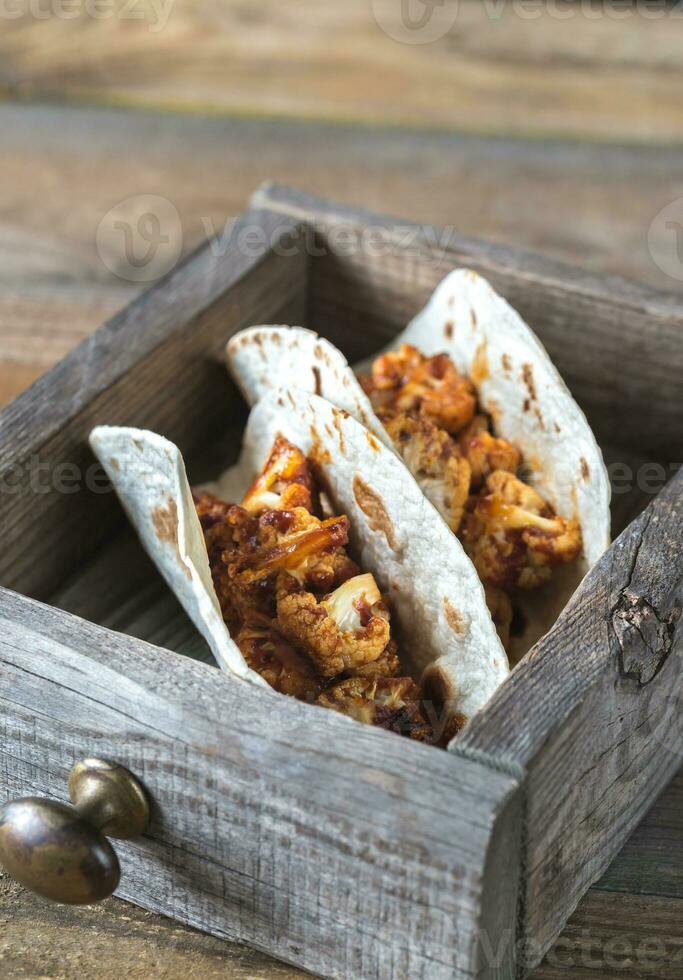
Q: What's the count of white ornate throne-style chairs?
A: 0